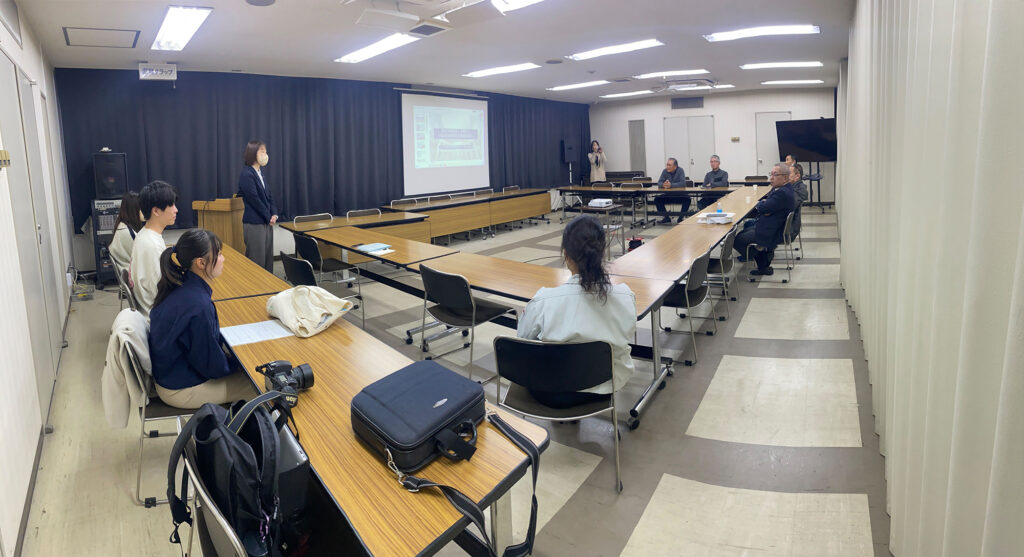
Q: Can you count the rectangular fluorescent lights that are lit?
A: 12